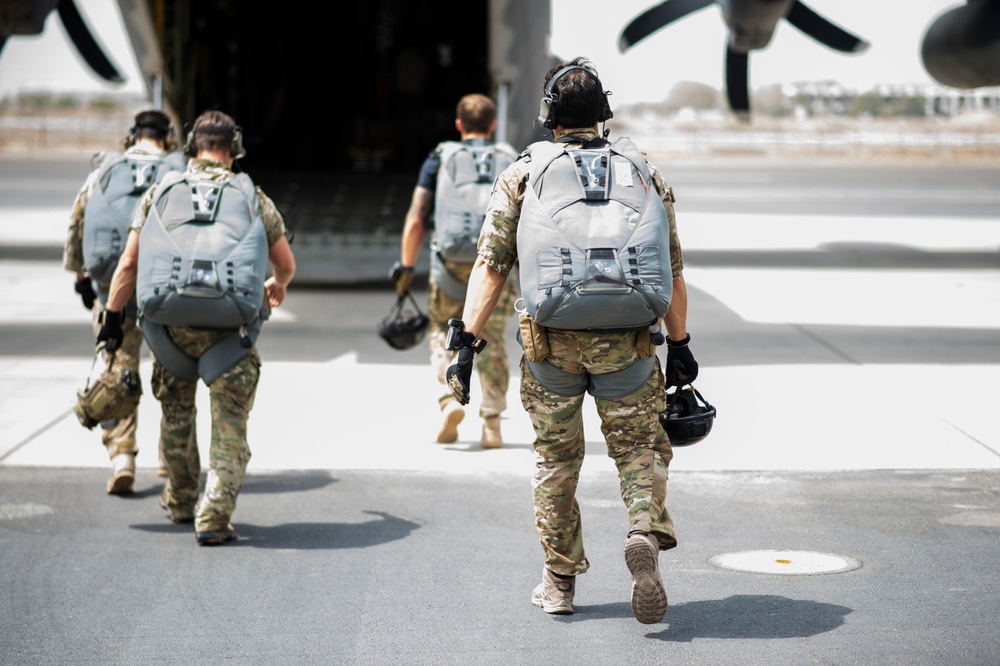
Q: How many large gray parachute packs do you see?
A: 4